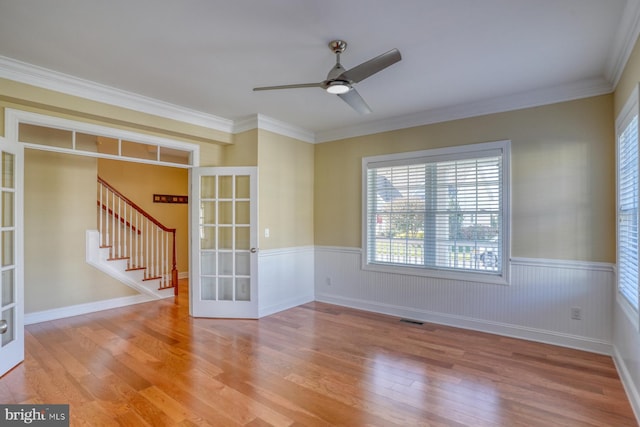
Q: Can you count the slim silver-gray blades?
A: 3